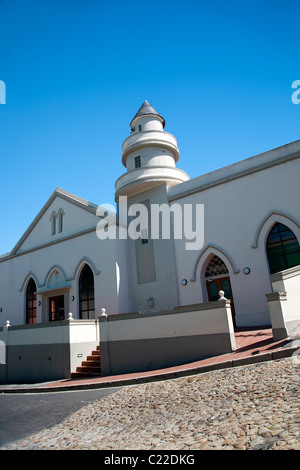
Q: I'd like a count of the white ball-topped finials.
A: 4